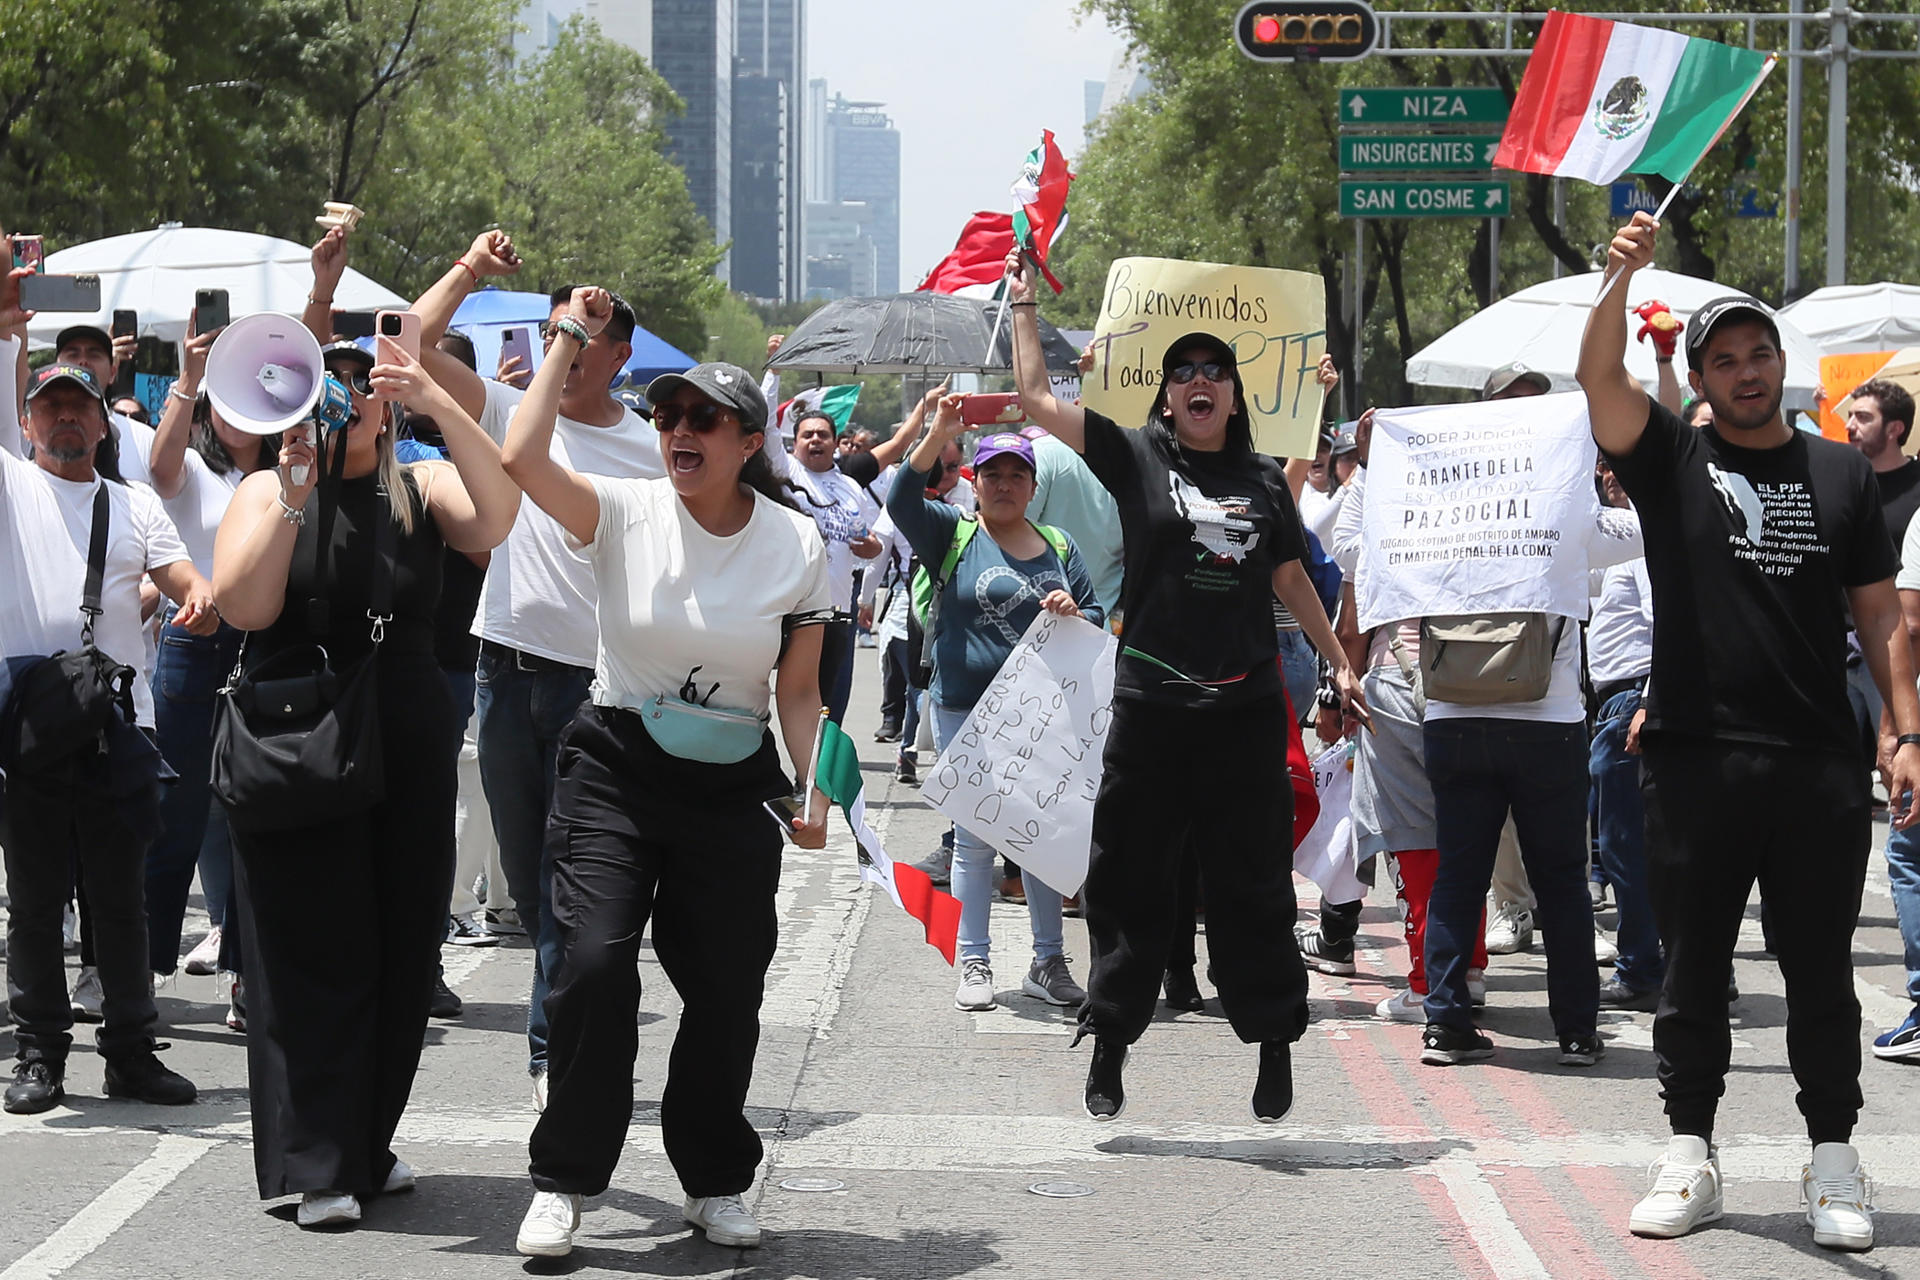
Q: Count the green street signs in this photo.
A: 3